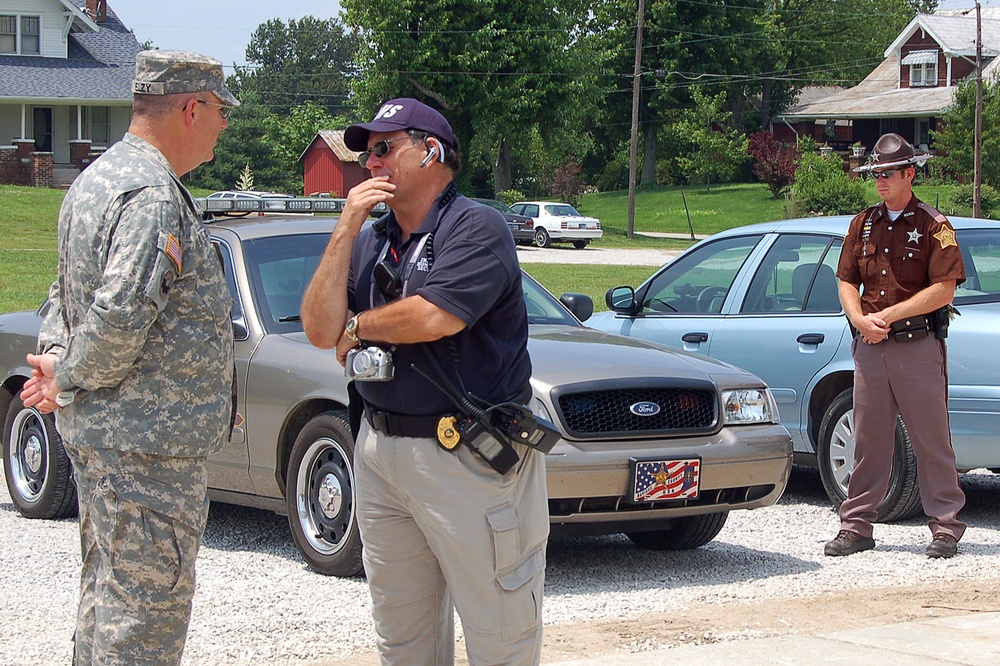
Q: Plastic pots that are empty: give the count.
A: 0